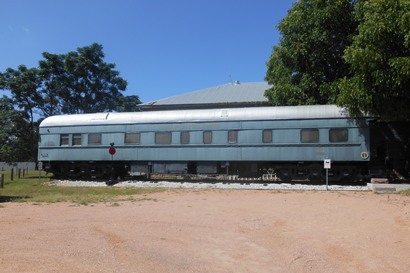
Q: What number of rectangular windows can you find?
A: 11